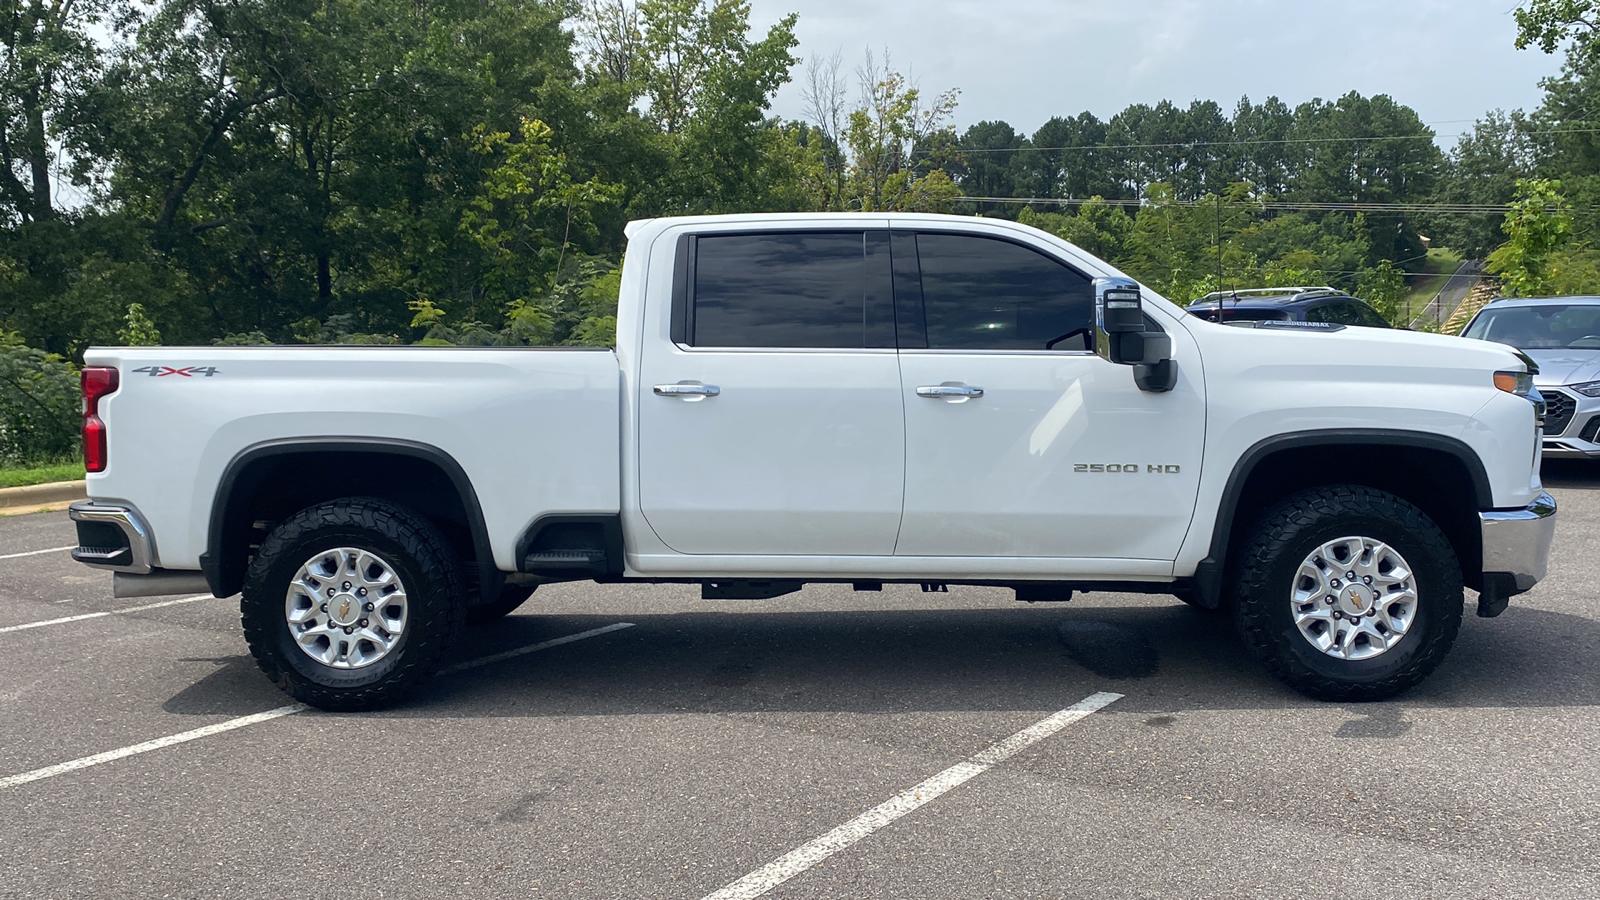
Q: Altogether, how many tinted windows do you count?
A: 2